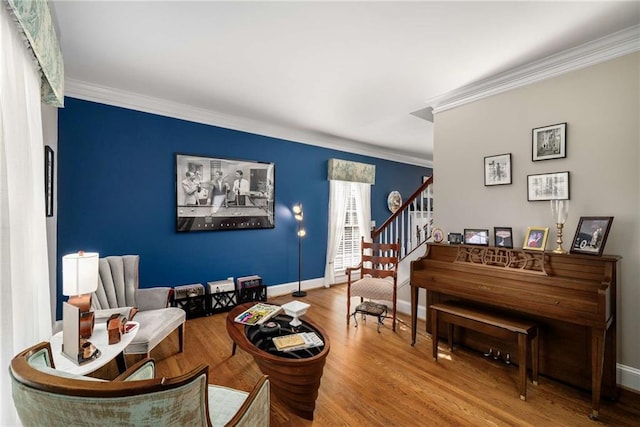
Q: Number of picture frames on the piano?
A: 6